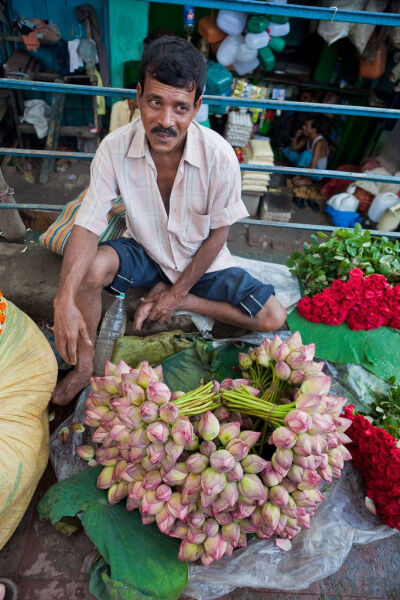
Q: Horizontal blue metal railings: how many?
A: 4